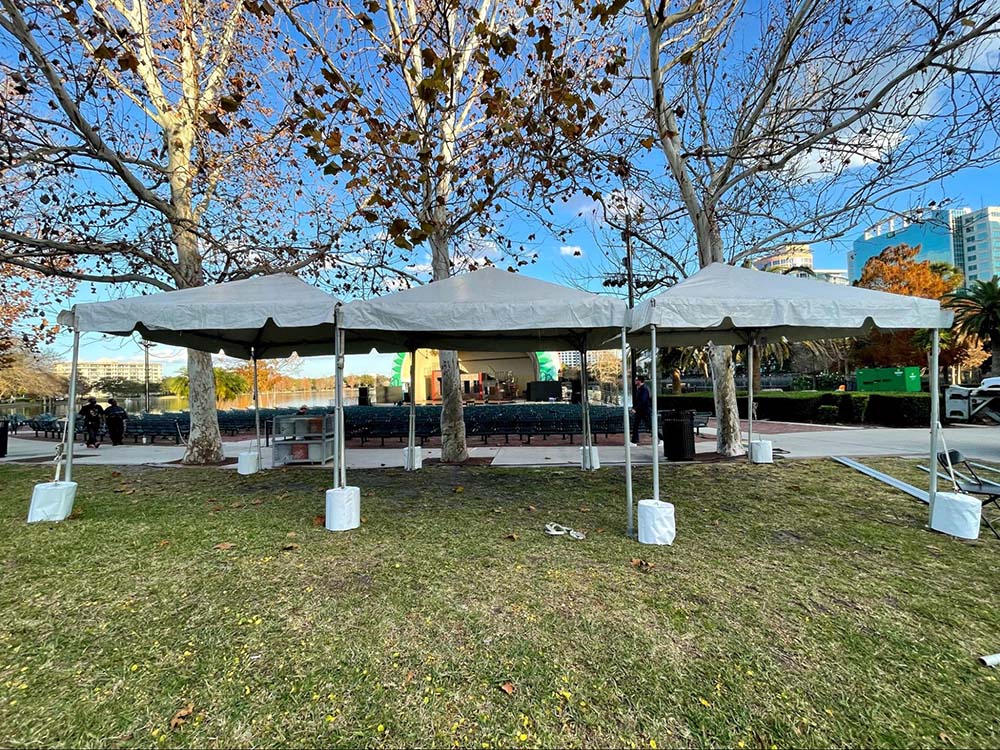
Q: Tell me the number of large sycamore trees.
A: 3